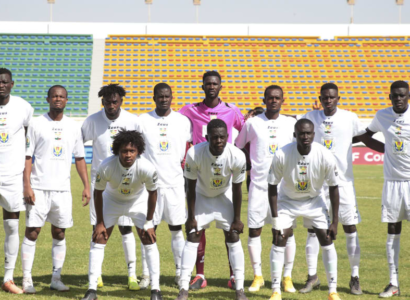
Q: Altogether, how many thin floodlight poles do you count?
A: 5